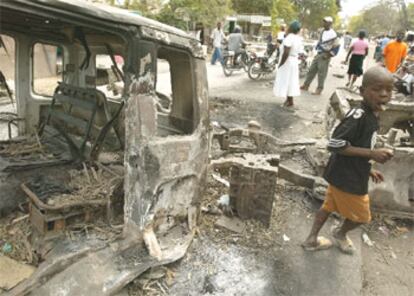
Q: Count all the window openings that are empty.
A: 4